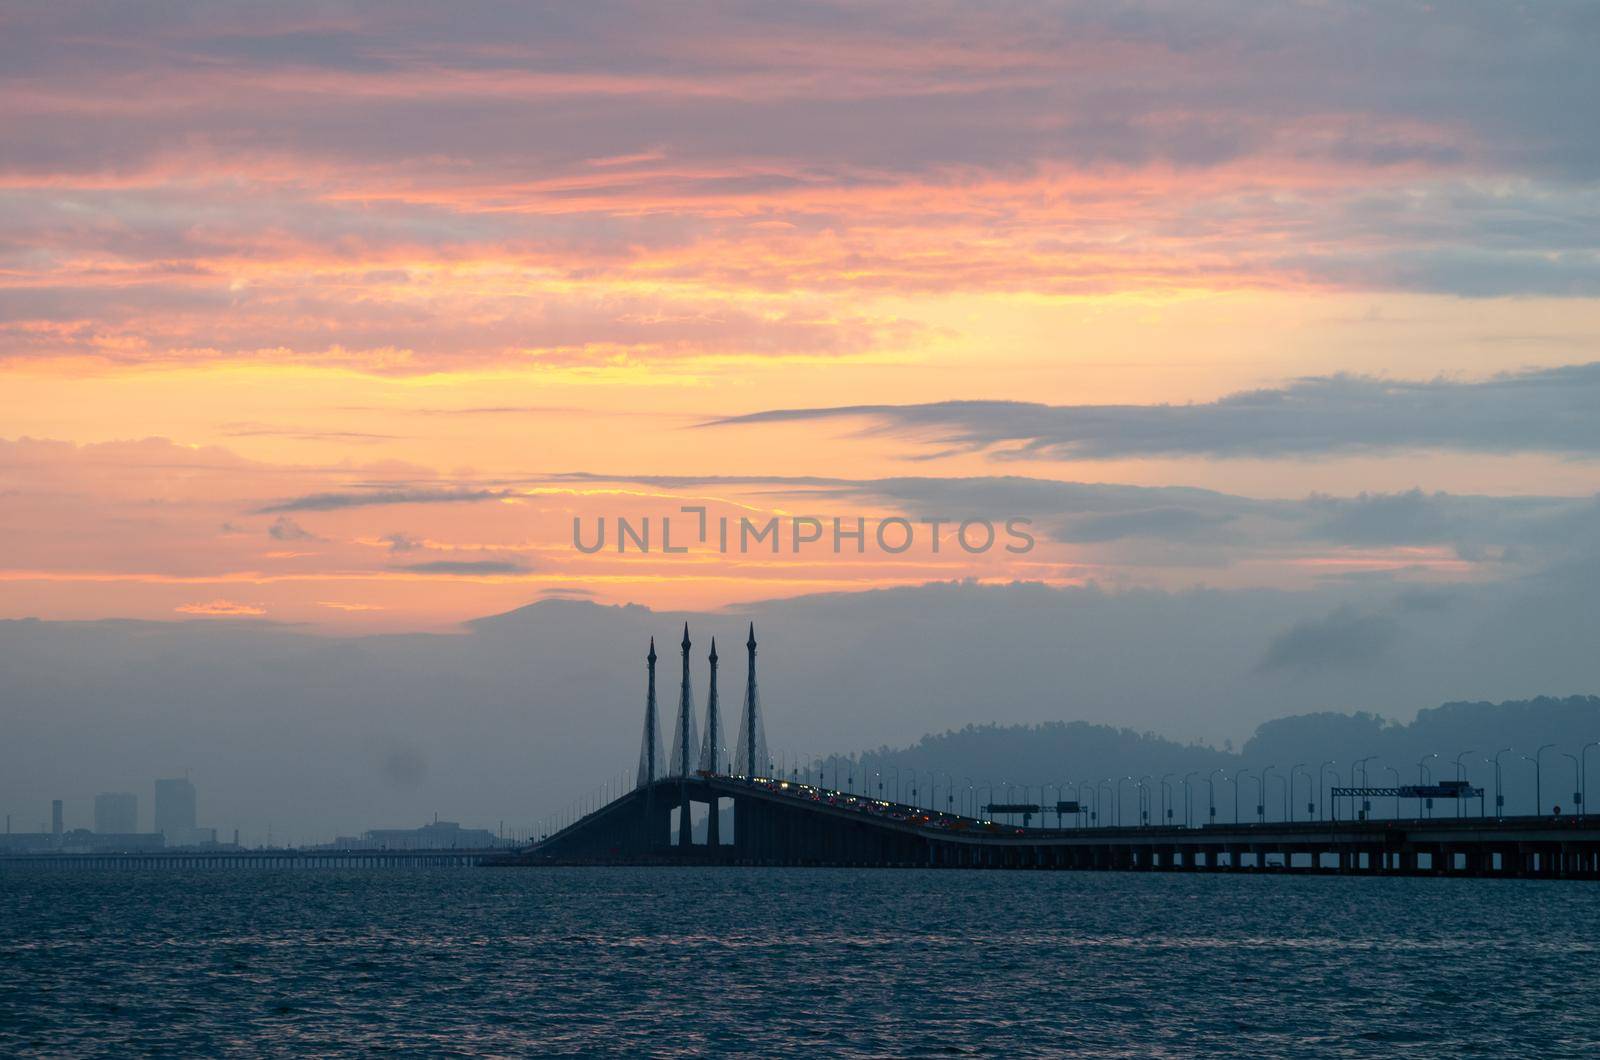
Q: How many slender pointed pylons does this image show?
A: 4